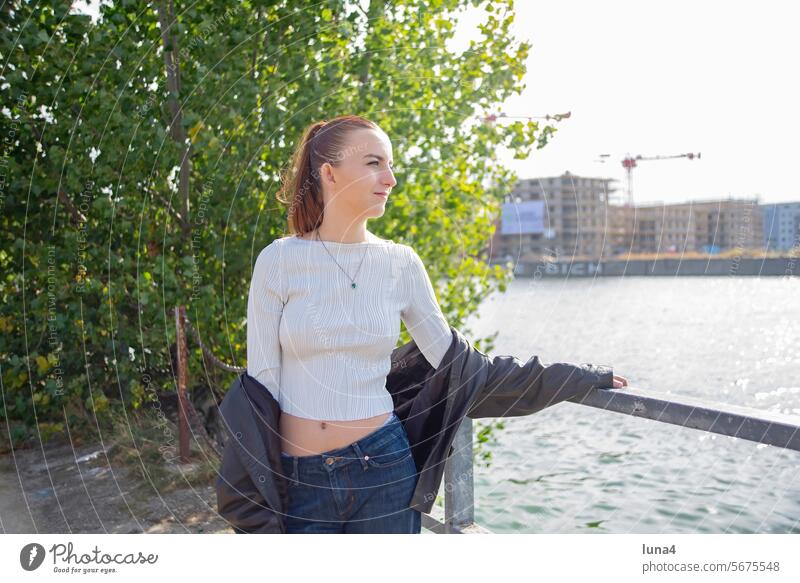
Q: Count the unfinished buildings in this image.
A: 2